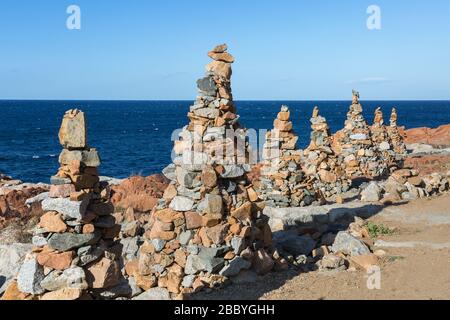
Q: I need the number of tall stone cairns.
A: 7